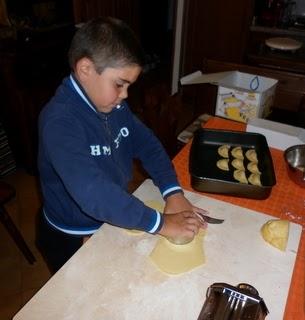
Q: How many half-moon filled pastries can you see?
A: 8